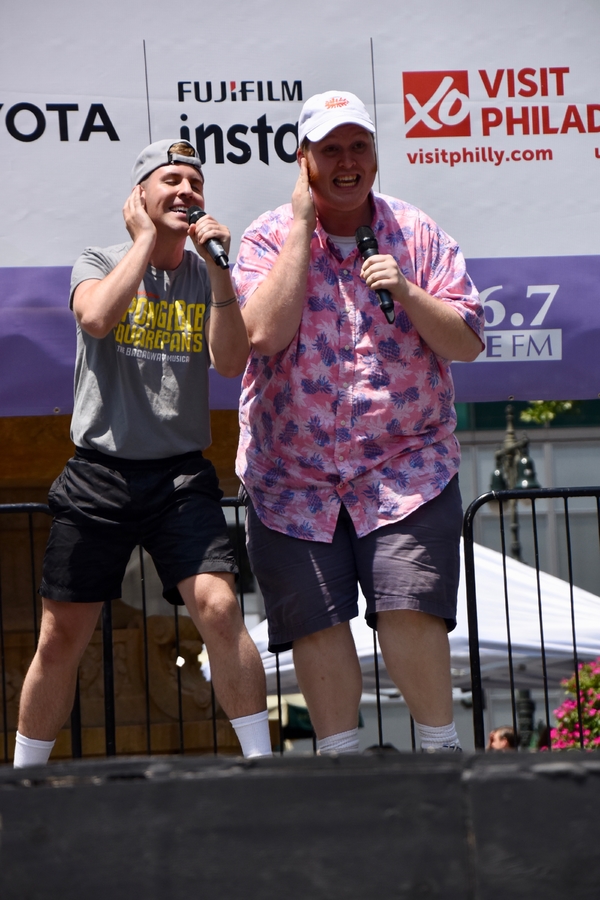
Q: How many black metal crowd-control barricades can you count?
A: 3